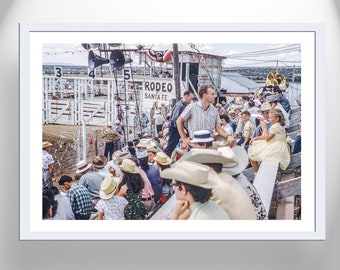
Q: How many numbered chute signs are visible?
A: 3